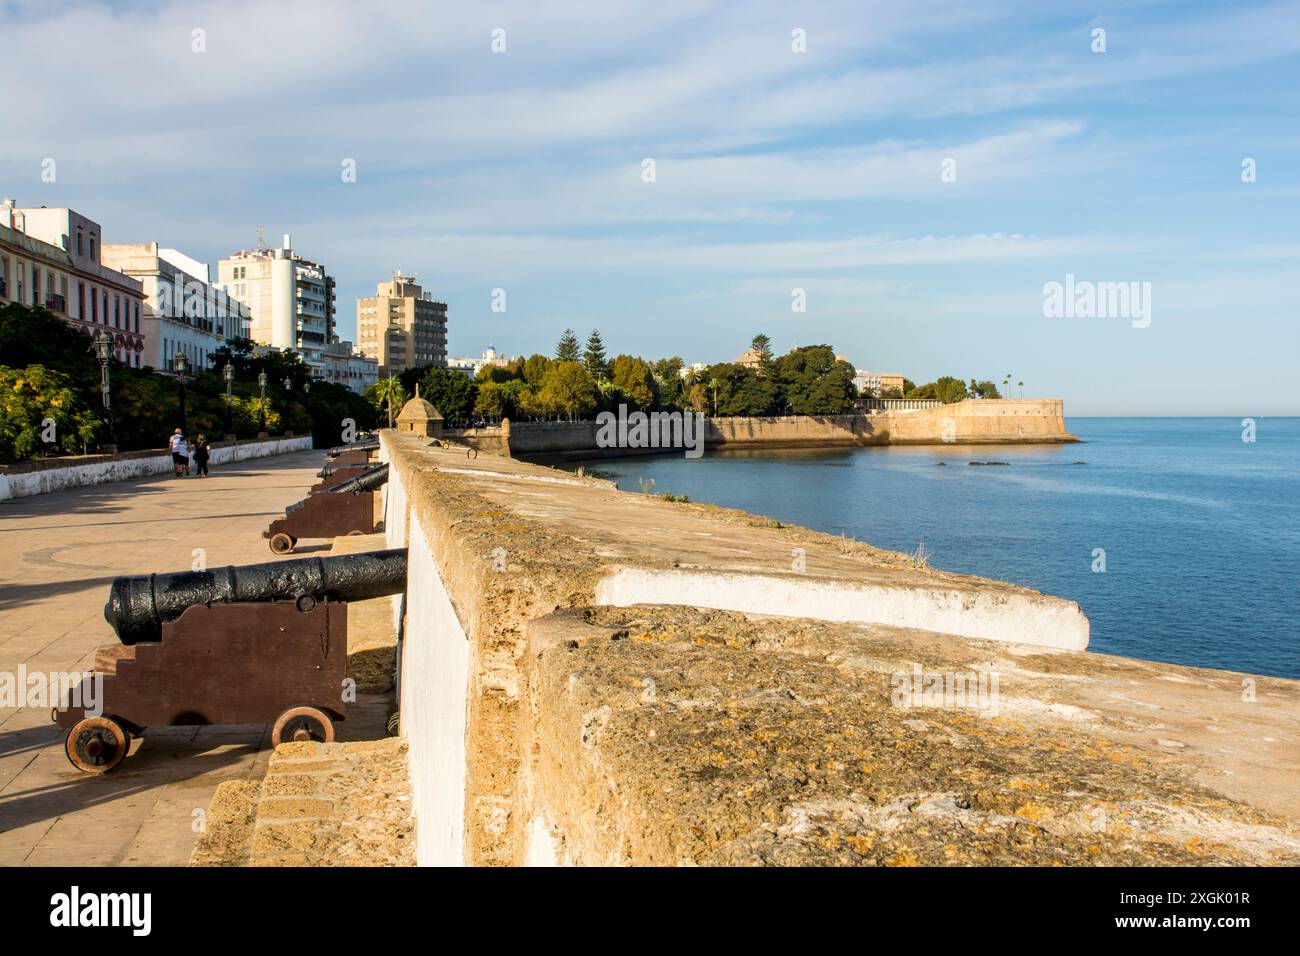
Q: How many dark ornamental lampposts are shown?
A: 6